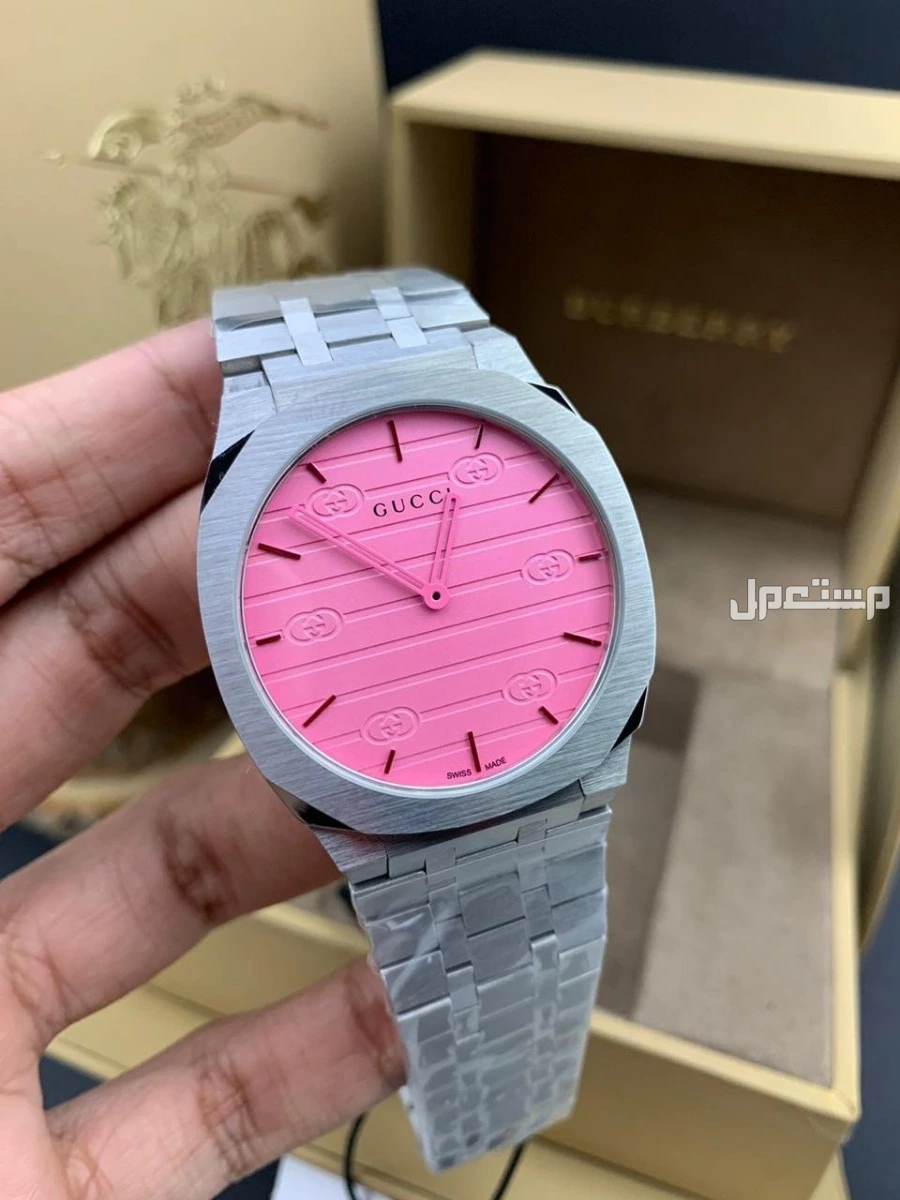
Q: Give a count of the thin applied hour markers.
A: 12